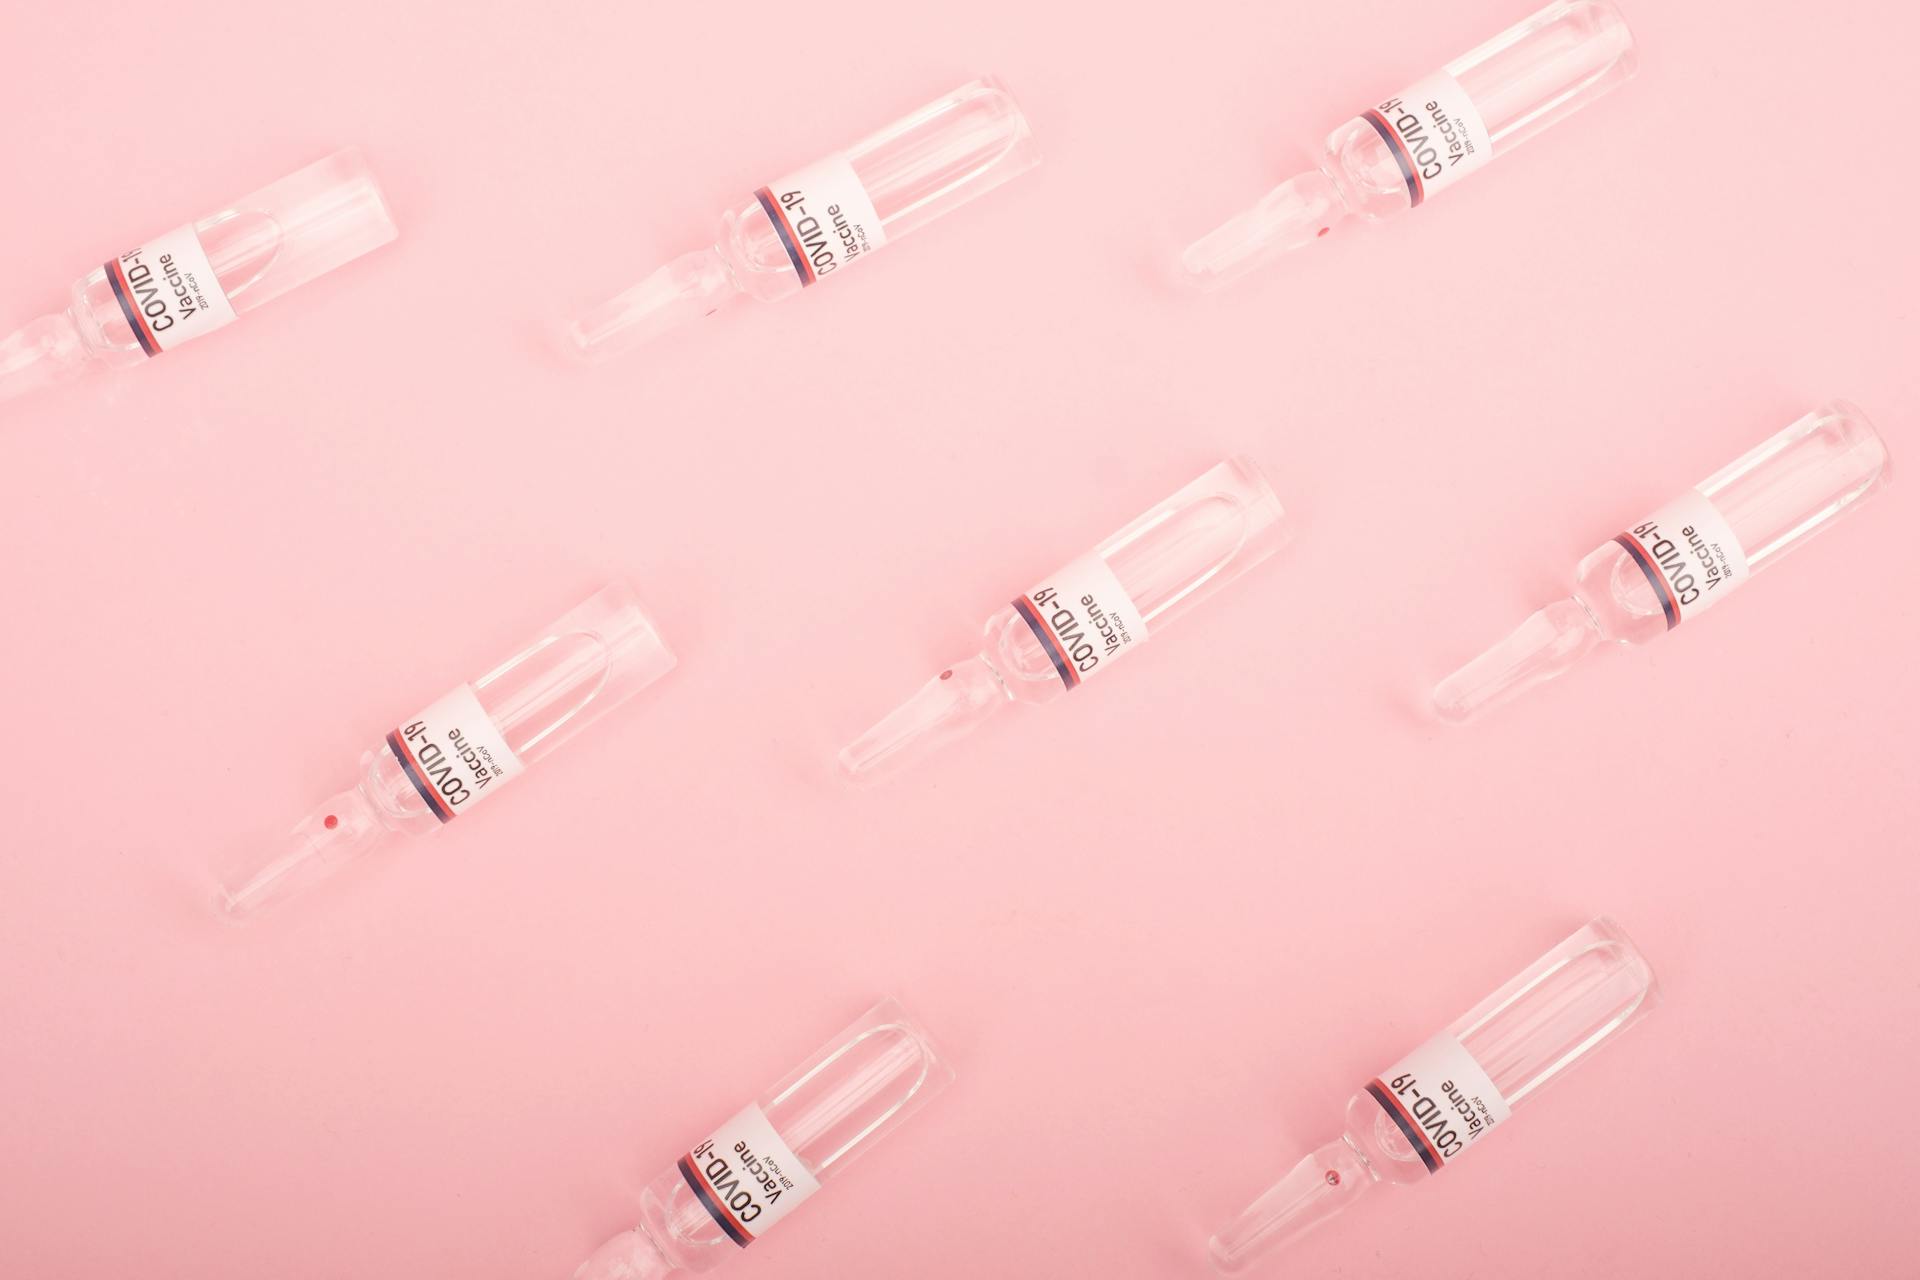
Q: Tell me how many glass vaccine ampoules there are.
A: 8